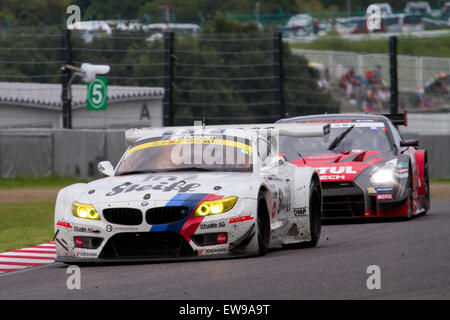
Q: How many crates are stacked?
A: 0